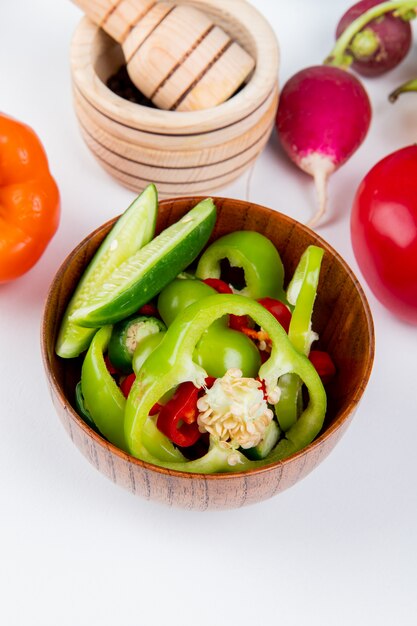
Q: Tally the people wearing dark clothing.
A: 0